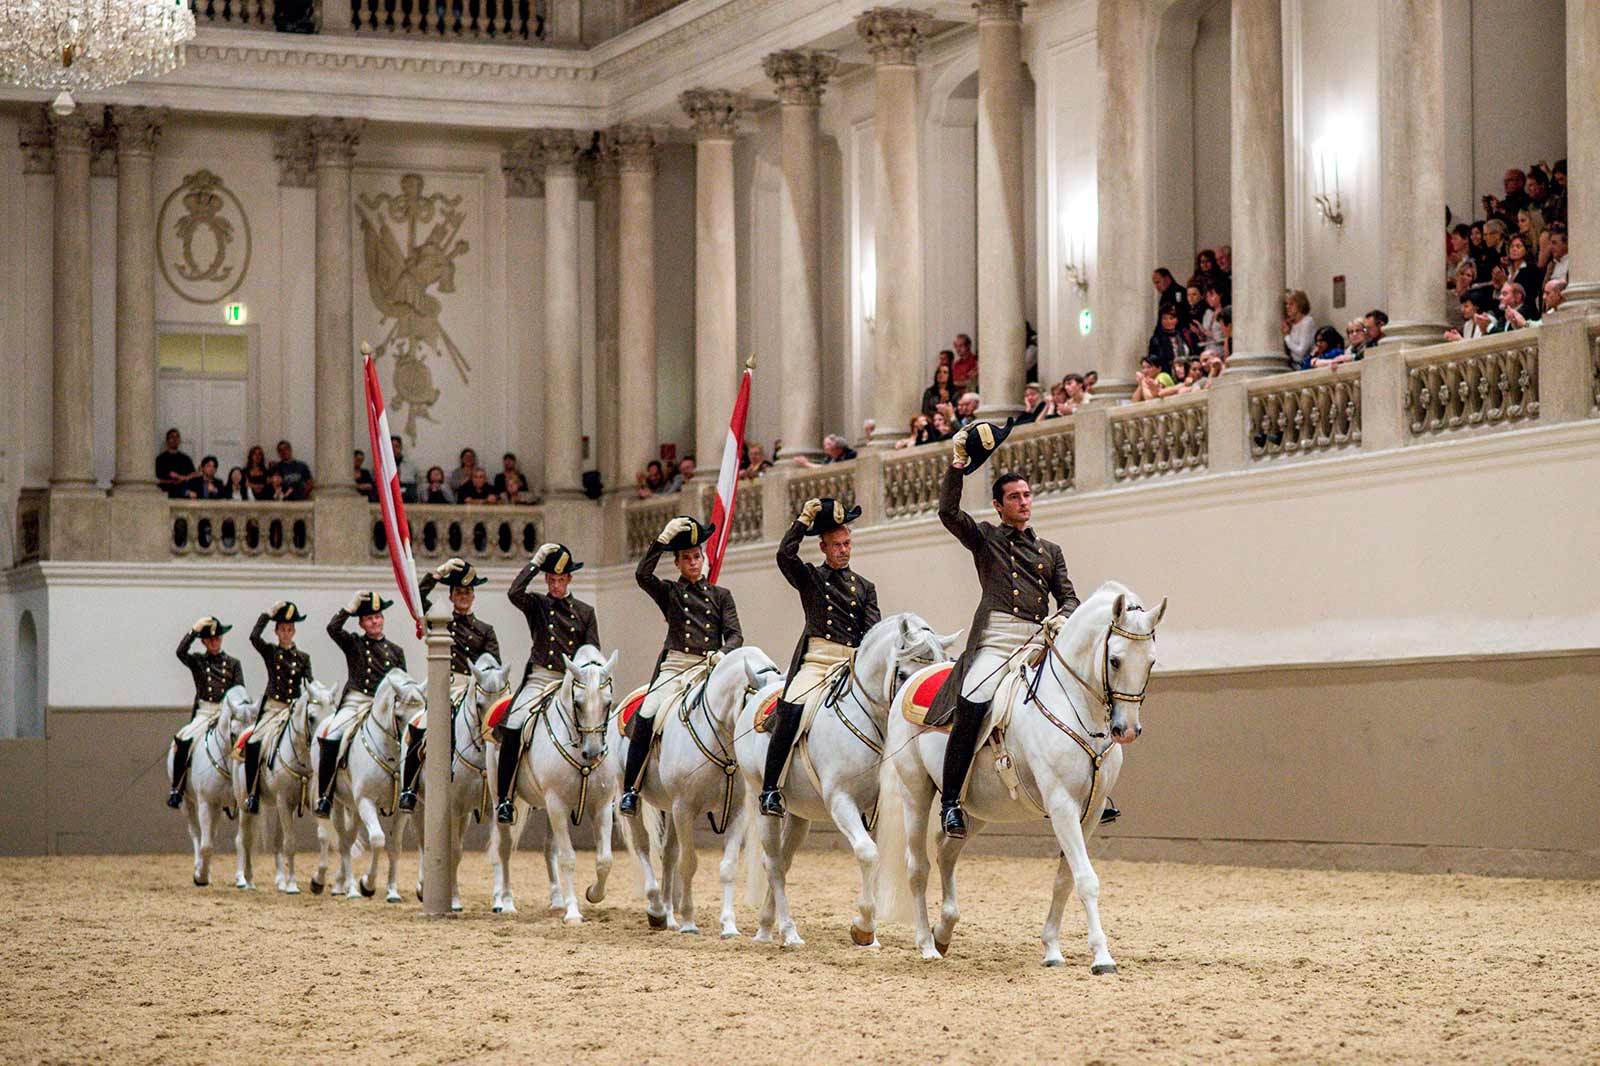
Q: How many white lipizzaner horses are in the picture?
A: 8